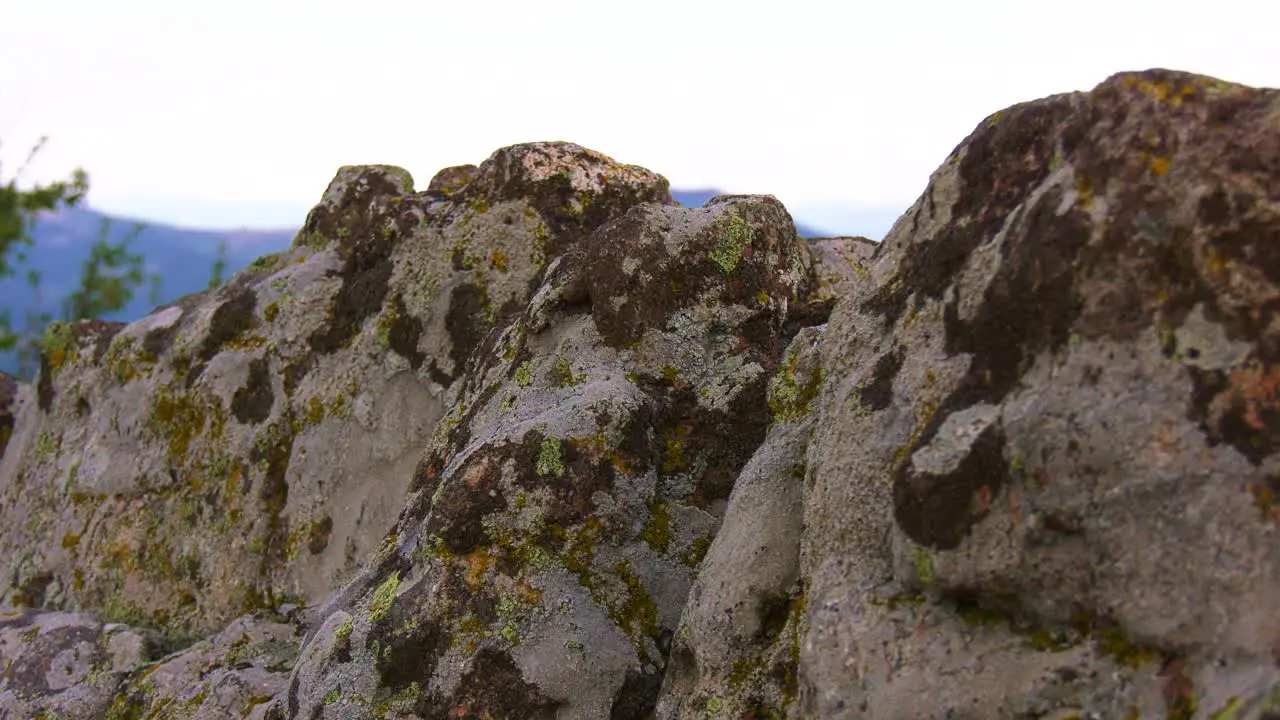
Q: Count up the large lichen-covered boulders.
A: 3